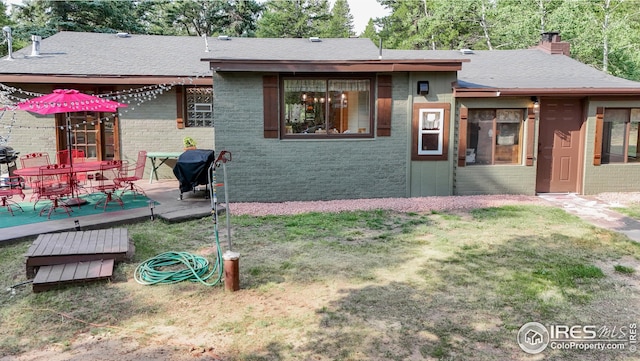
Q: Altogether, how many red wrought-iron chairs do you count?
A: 6